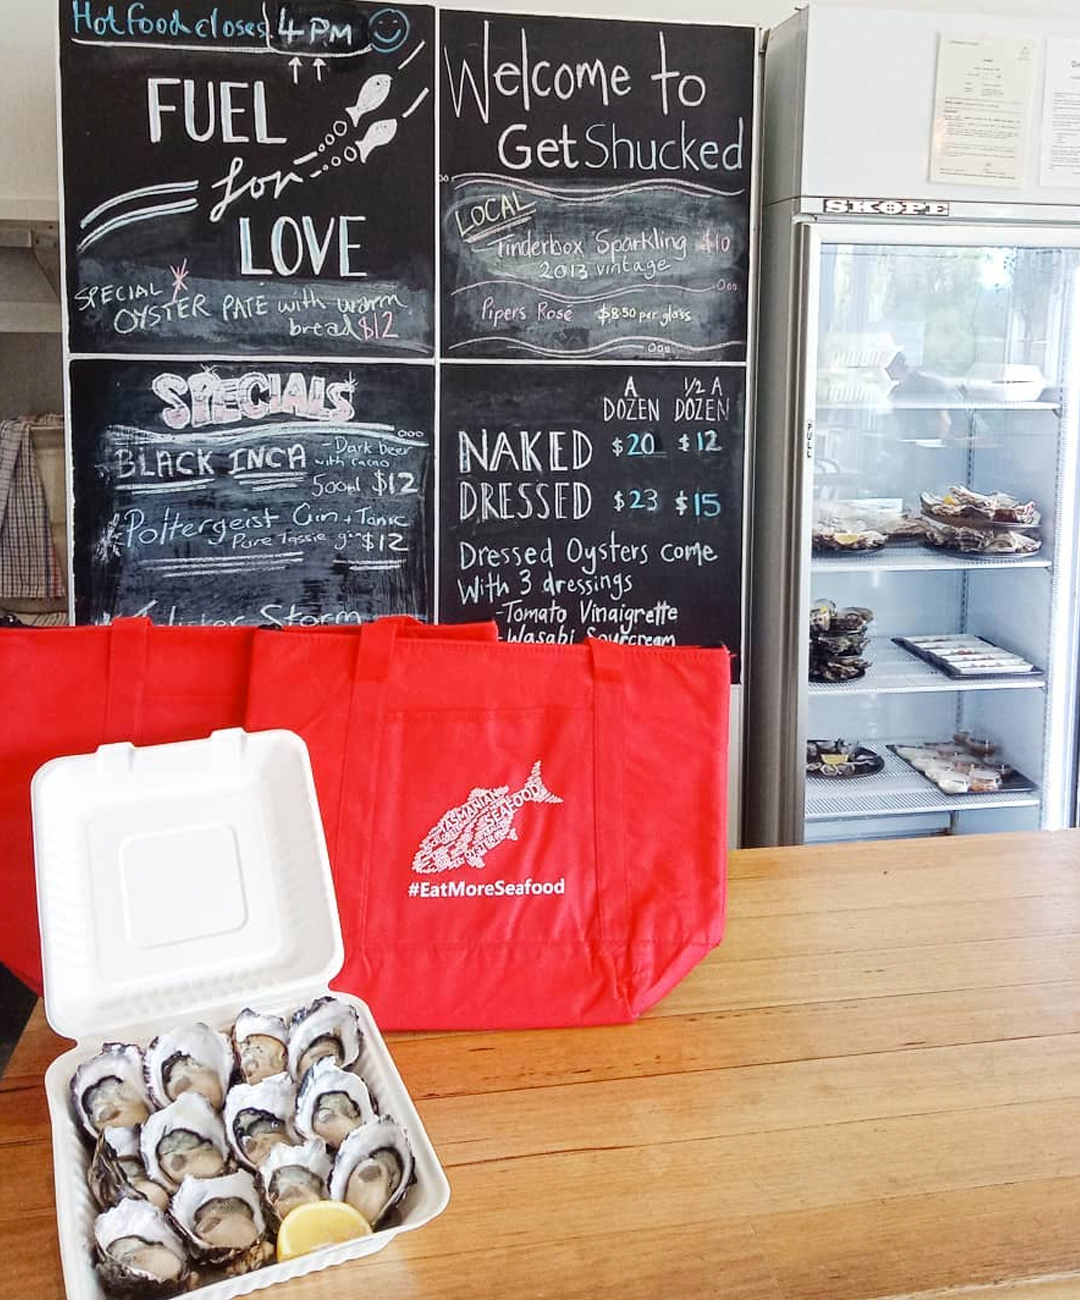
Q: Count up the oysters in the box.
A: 12